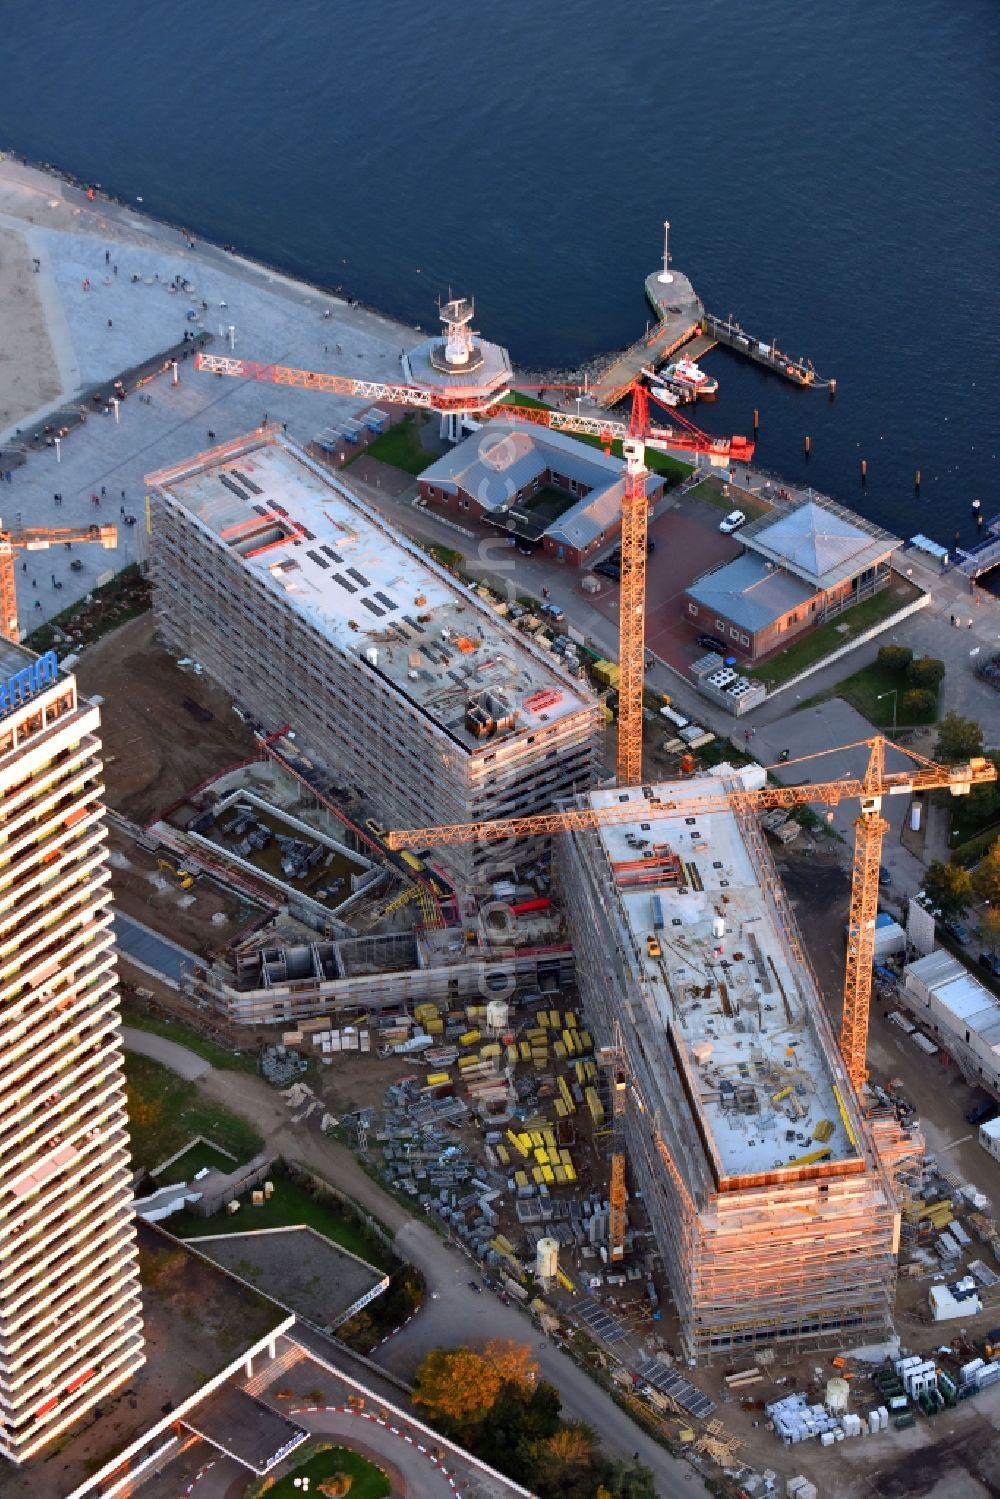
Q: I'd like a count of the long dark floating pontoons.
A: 1